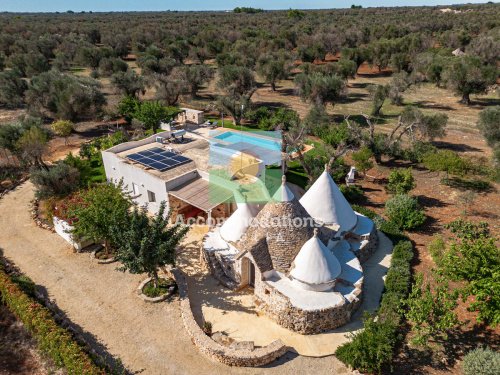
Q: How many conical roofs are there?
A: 4